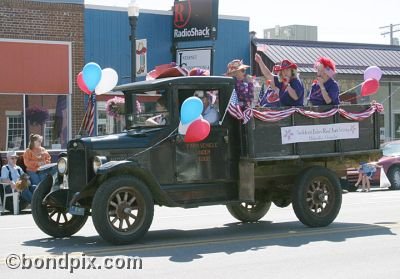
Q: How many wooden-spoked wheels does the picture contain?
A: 4